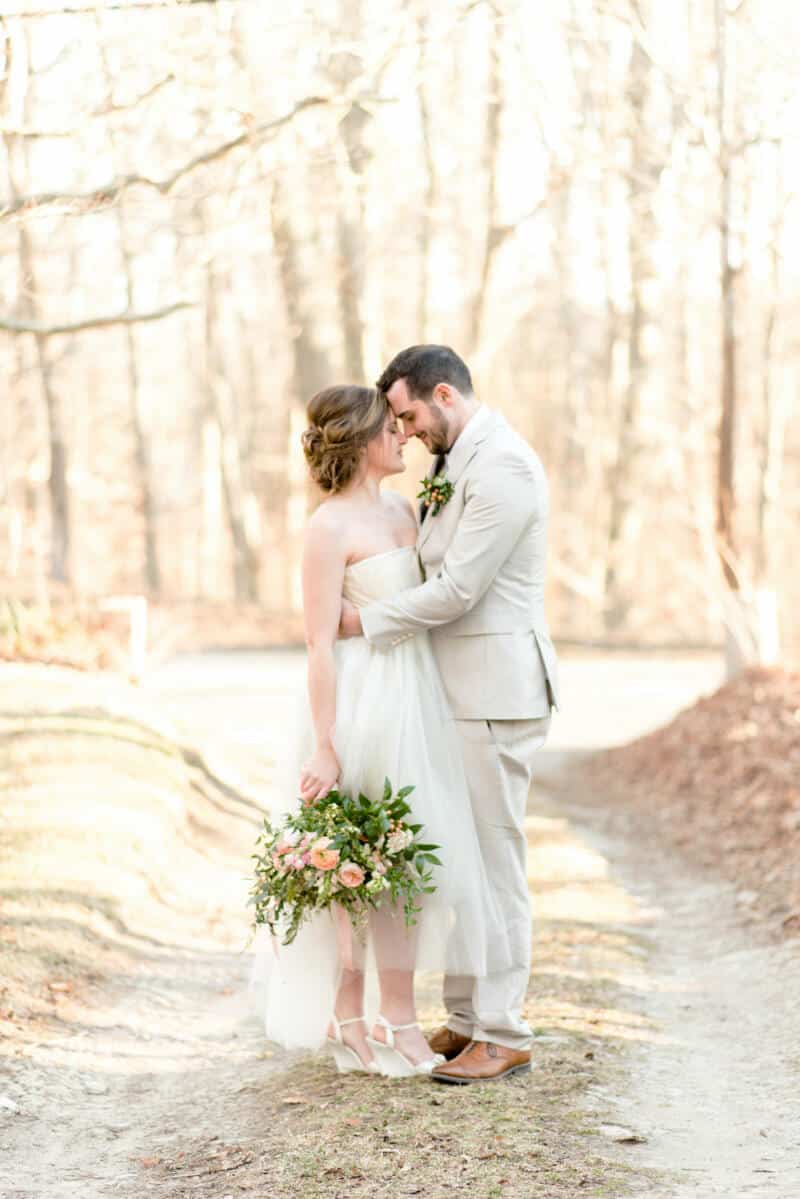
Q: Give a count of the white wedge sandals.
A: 2